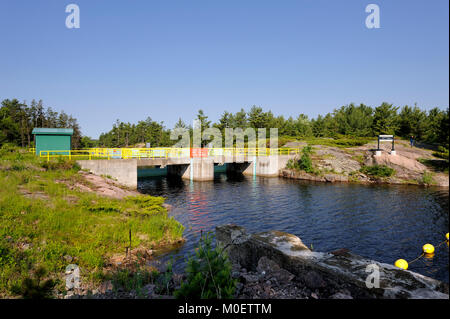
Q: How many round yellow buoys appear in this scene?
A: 3